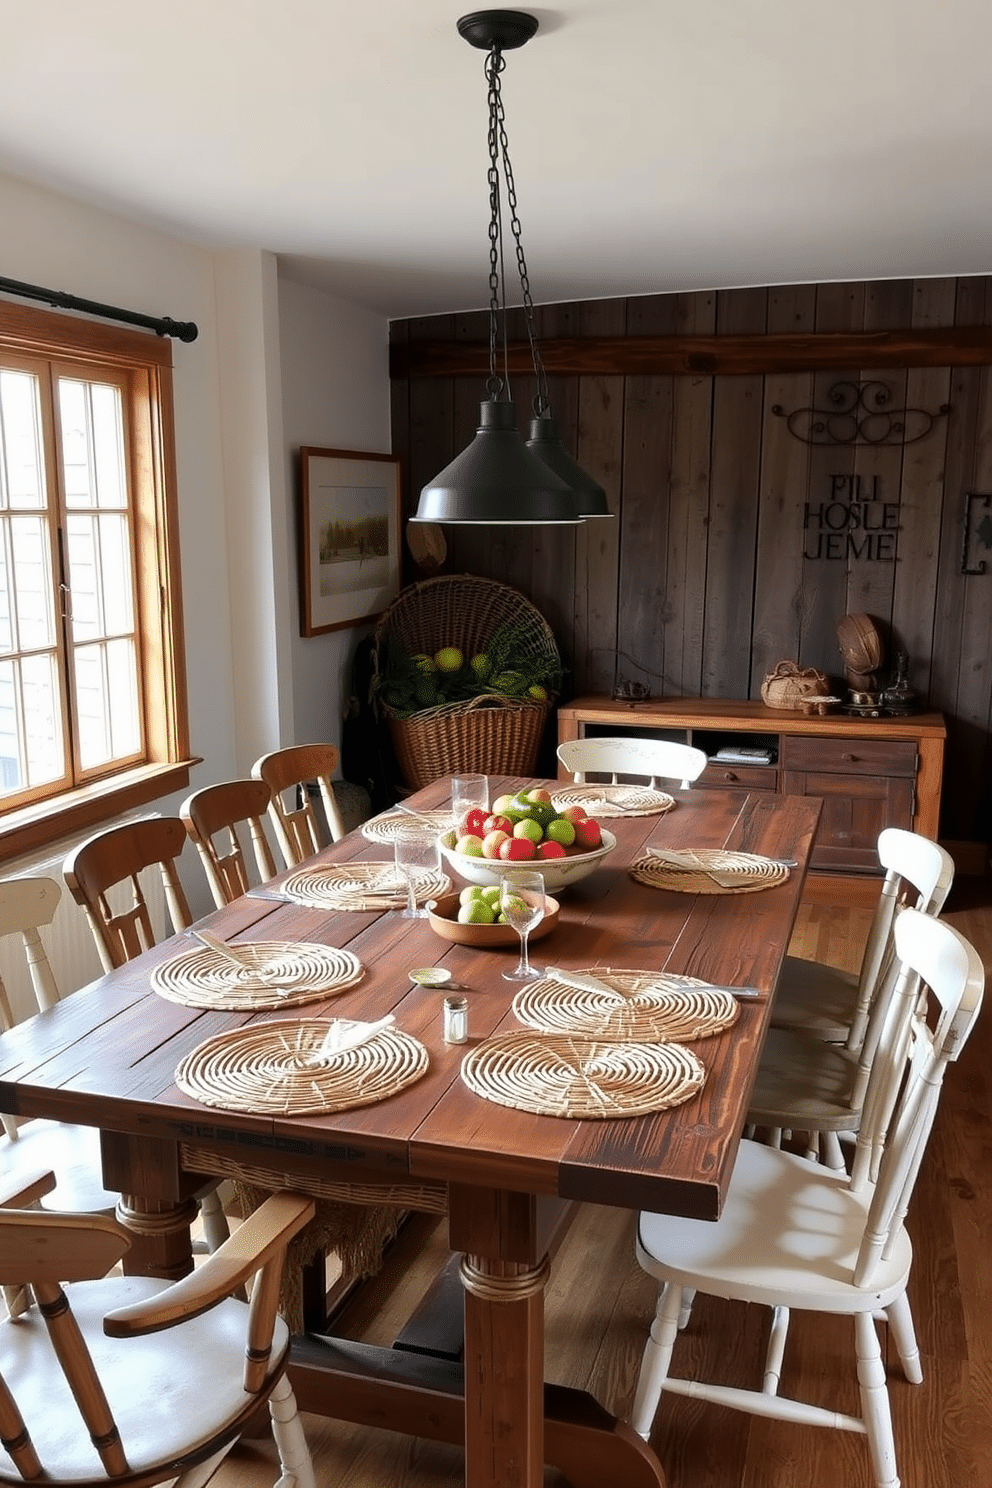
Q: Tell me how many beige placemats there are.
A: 8